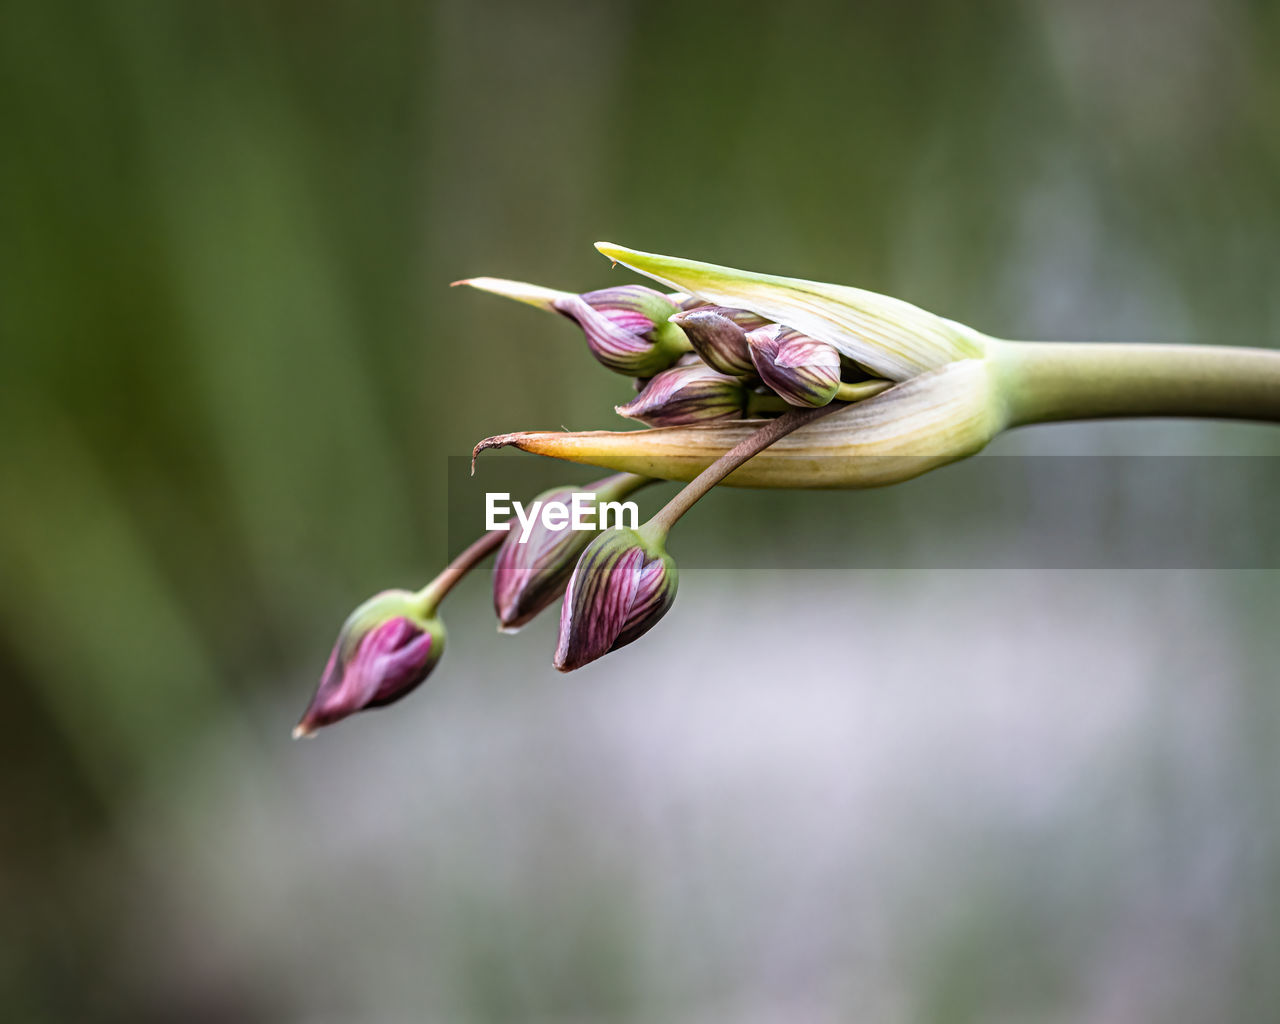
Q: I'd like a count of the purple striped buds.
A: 7